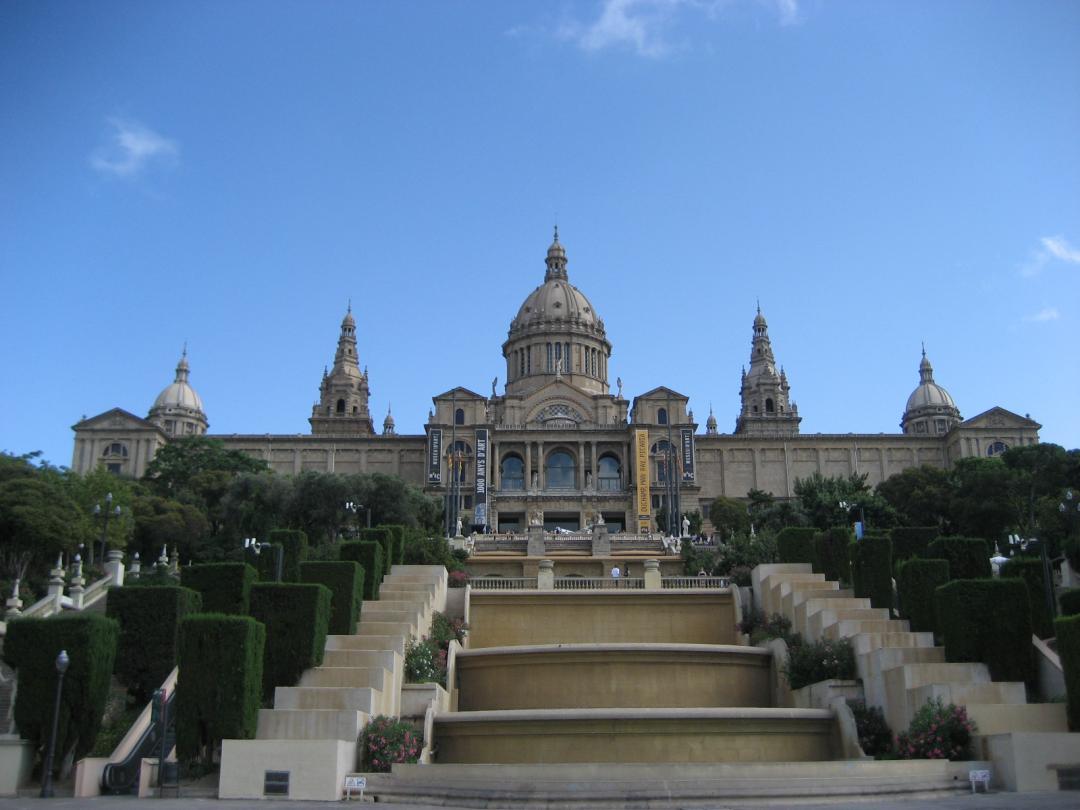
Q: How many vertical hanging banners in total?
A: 4